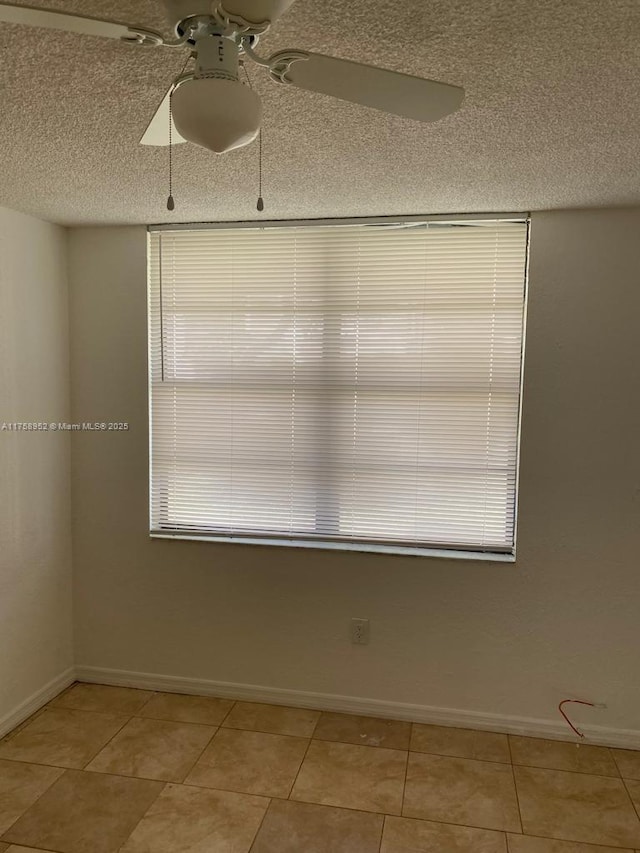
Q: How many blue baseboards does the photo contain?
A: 0